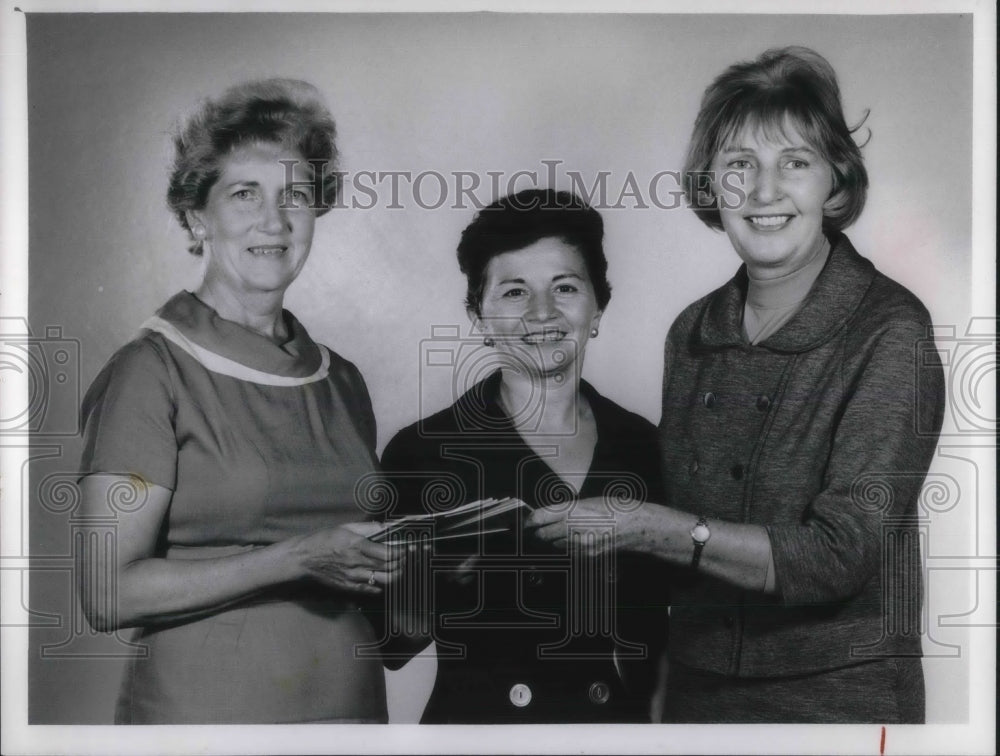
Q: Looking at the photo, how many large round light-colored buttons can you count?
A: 2